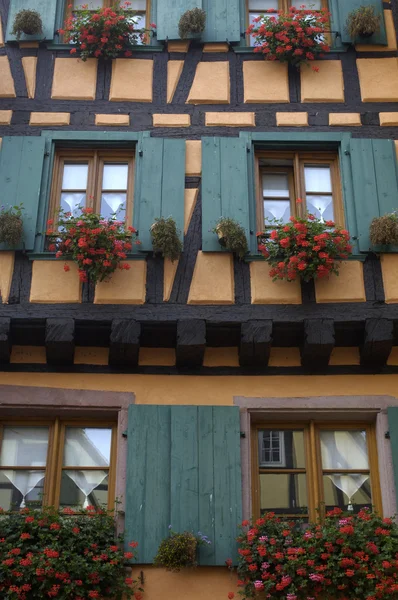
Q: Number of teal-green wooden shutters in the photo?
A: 11